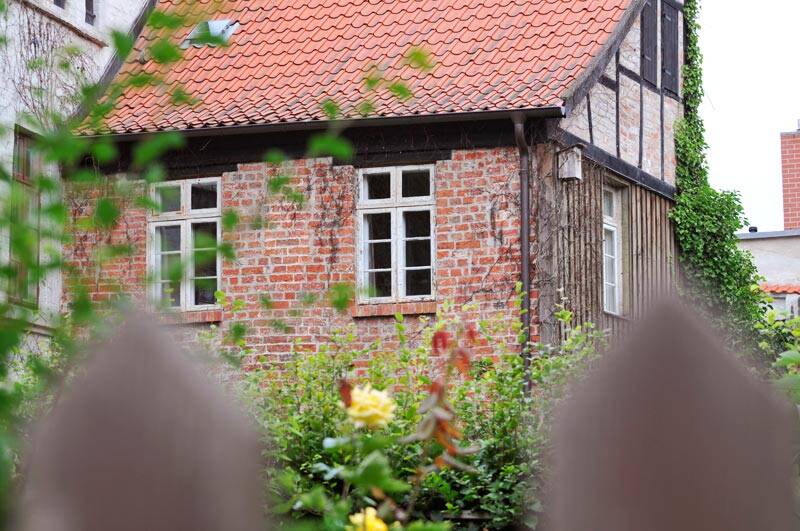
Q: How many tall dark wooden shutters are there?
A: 2